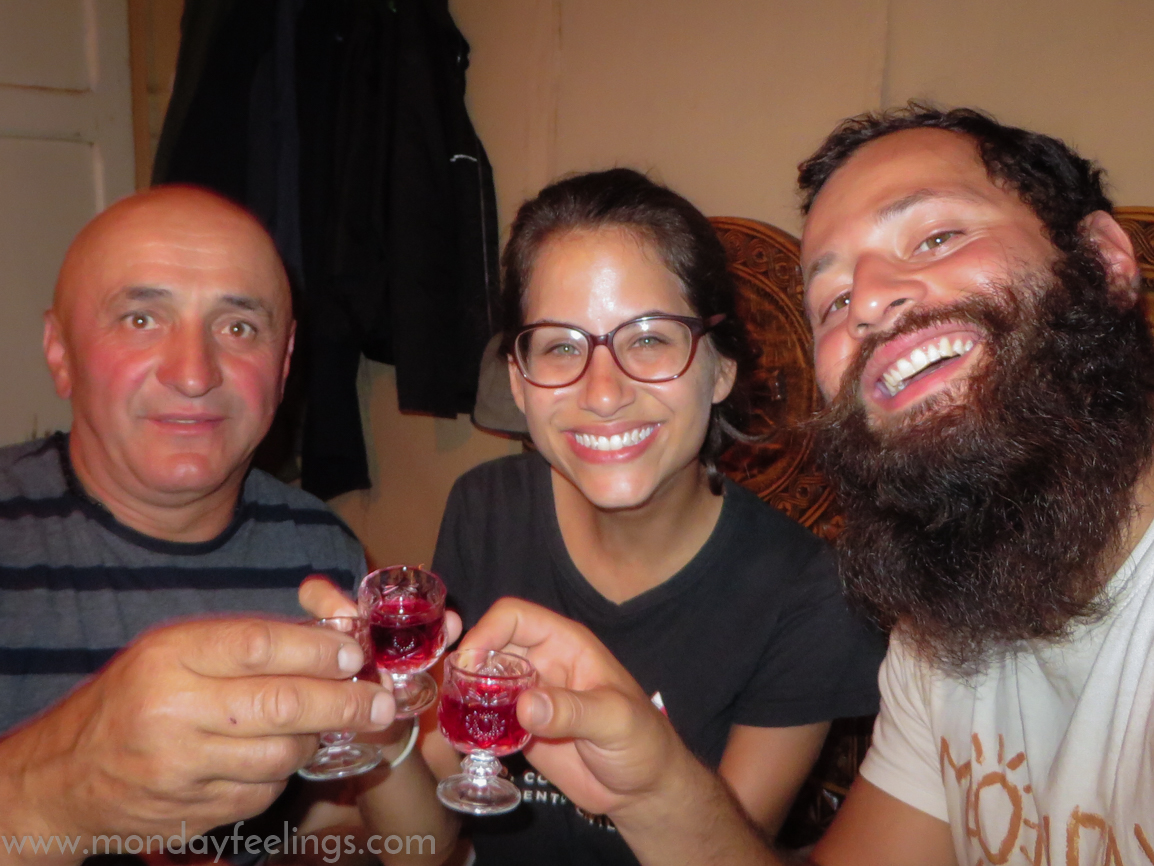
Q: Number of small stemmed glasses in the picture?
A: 3